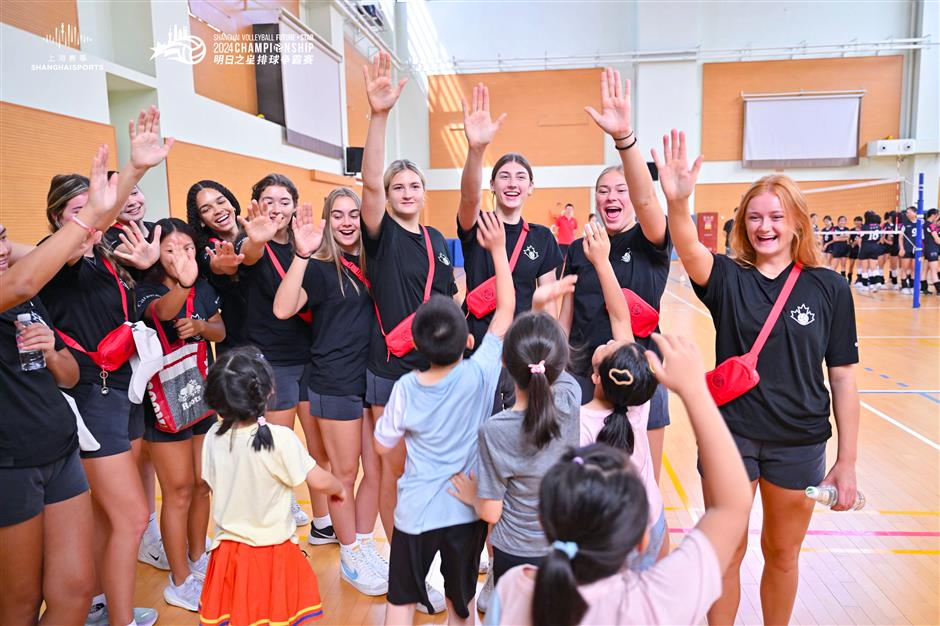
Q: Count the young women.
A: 11